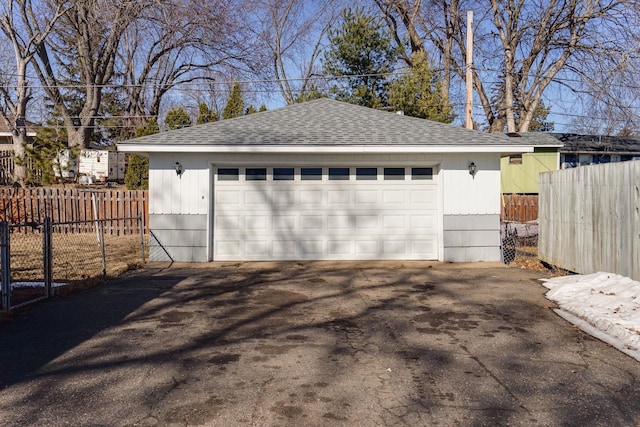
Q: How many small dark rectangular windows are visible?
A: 8